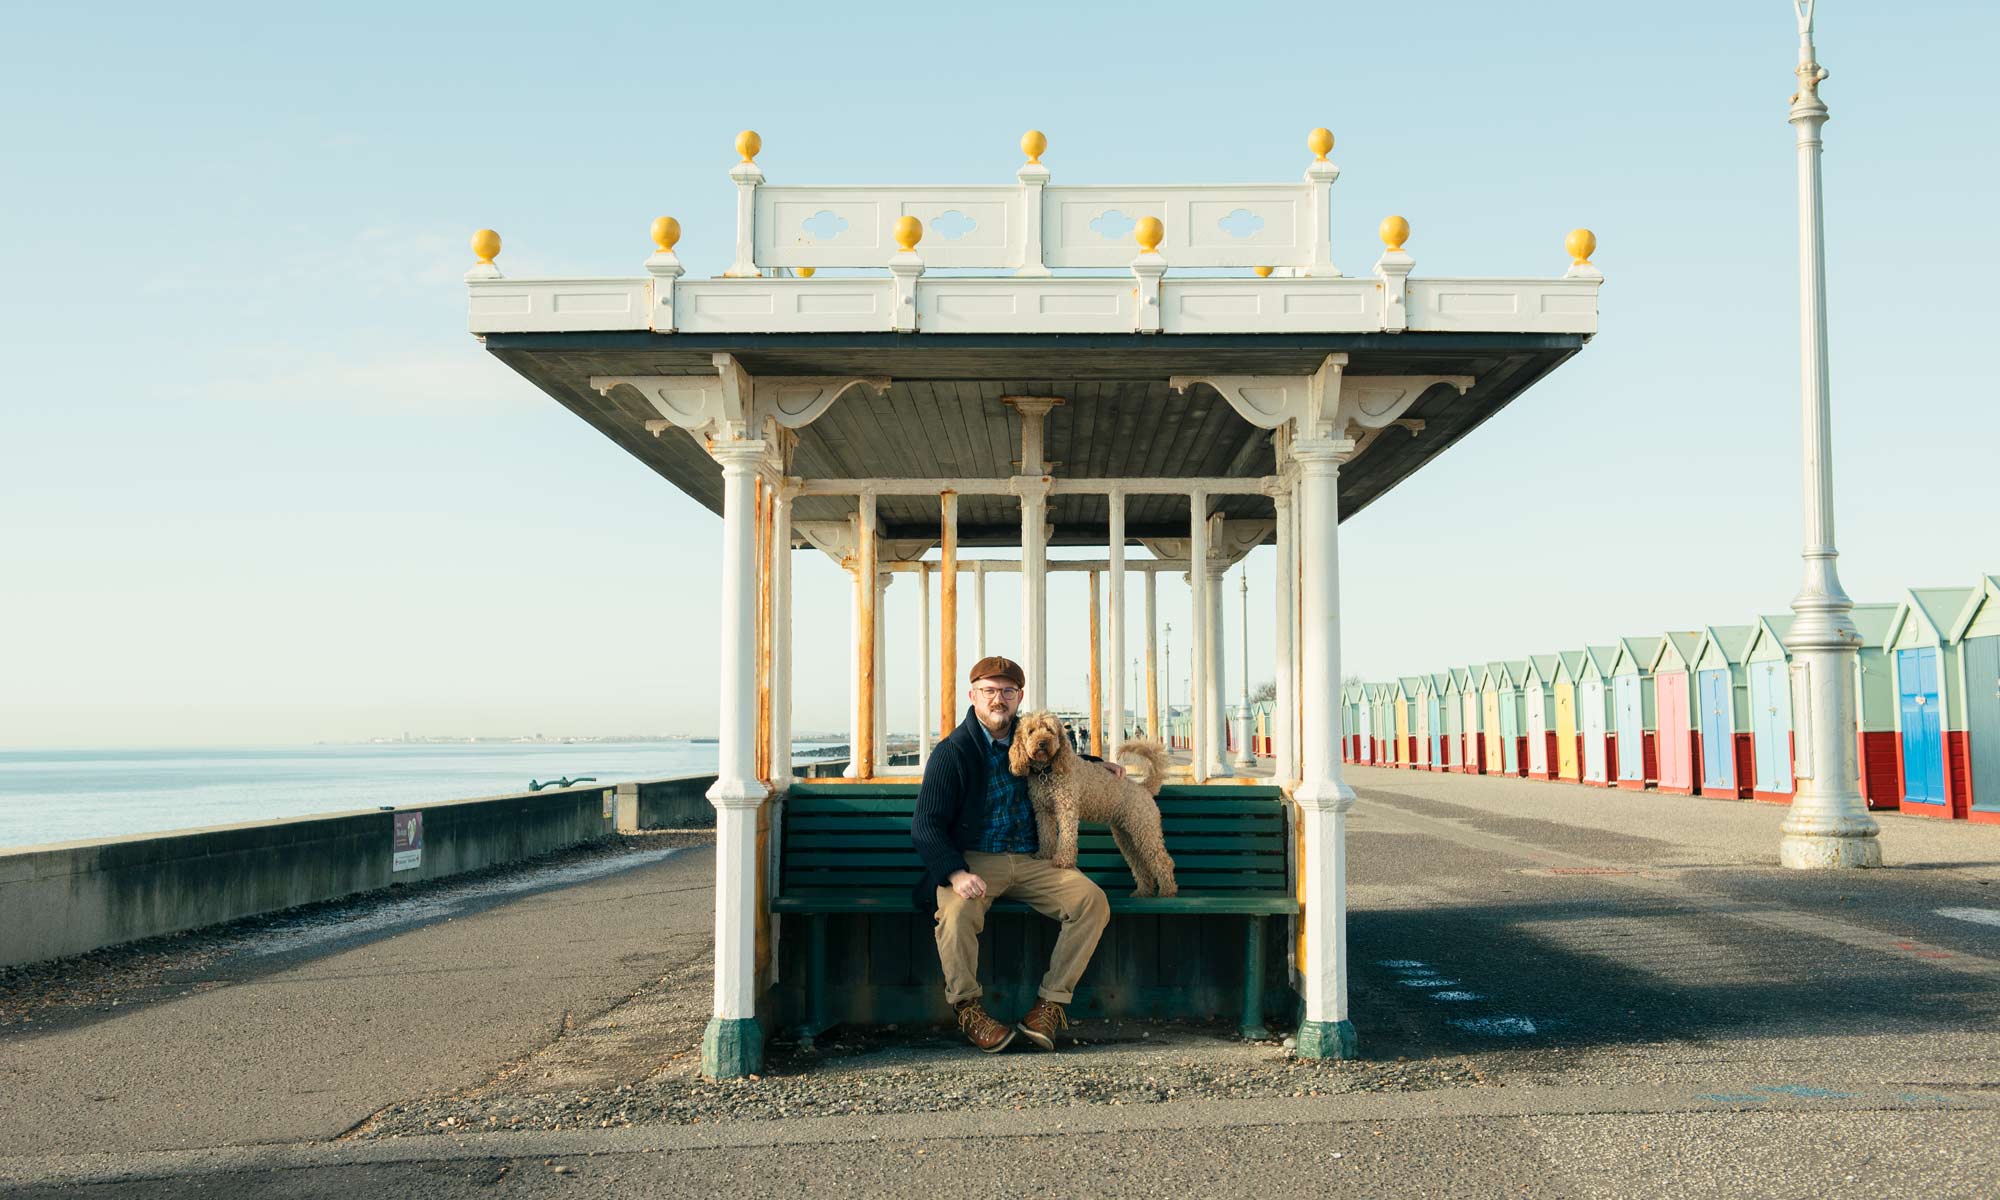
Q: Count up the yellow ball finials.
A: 11